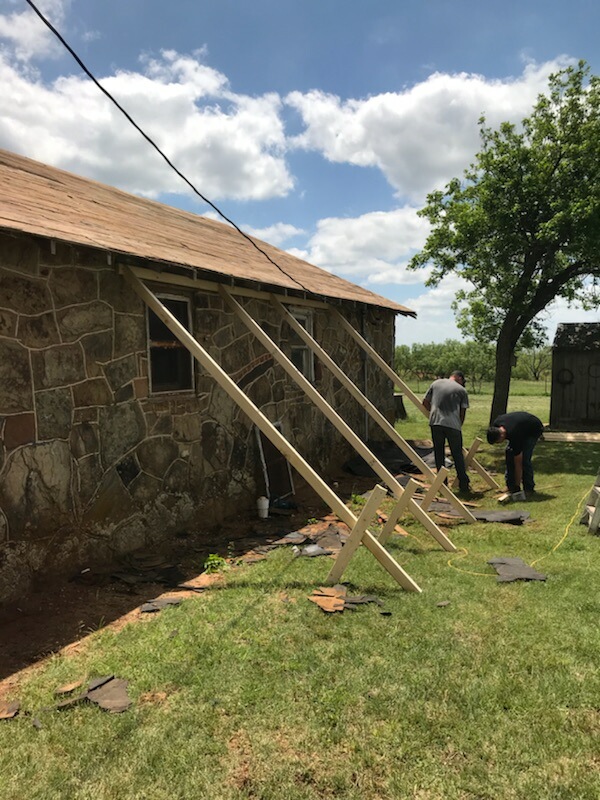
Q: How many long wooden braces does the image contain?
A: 4